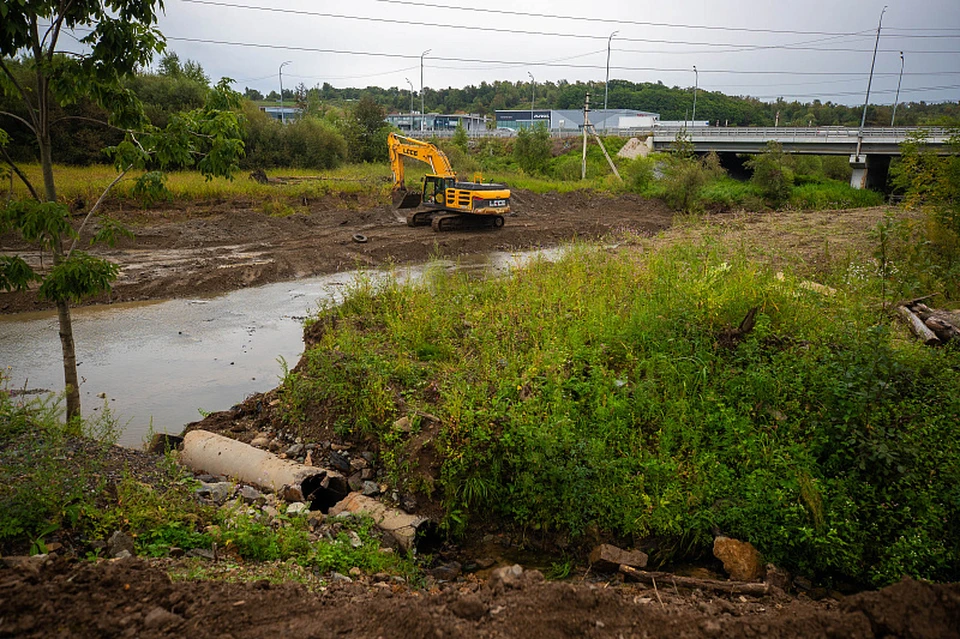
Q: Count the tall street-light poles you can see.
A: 8